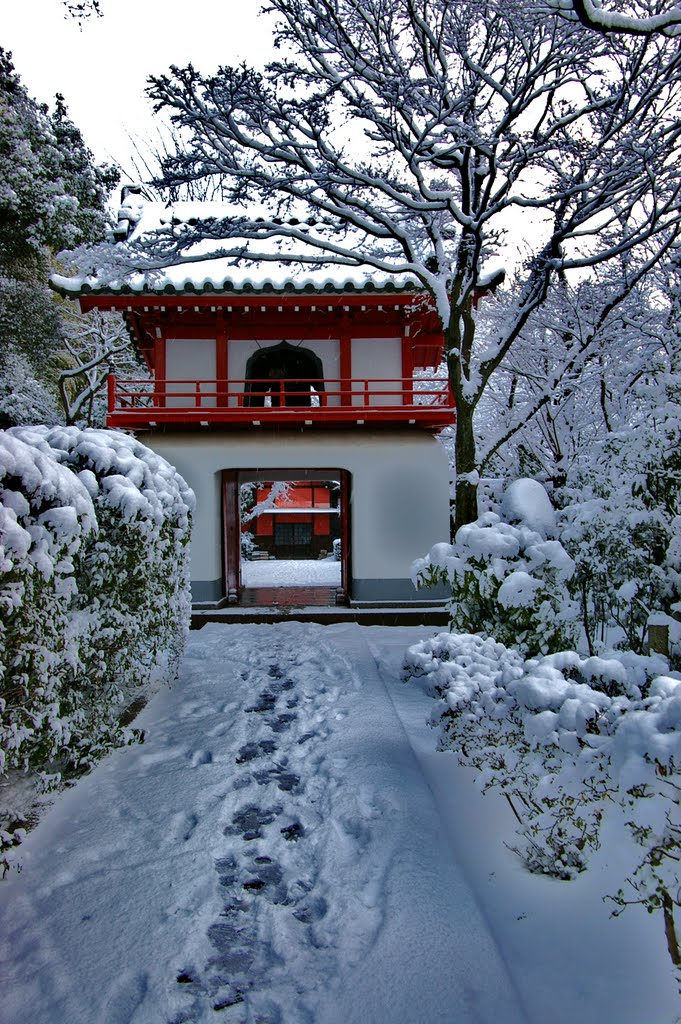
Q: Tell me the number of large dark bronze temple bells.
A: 1